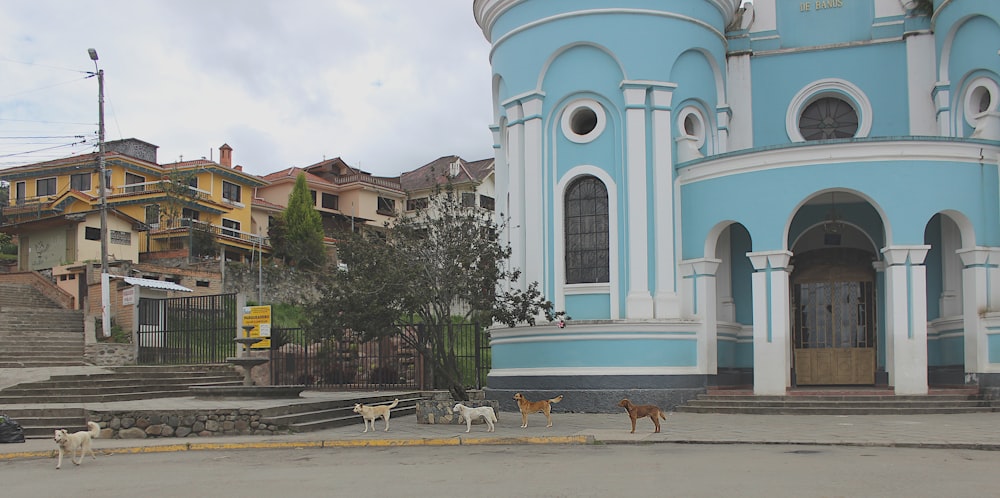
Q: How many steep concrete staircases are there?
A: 1